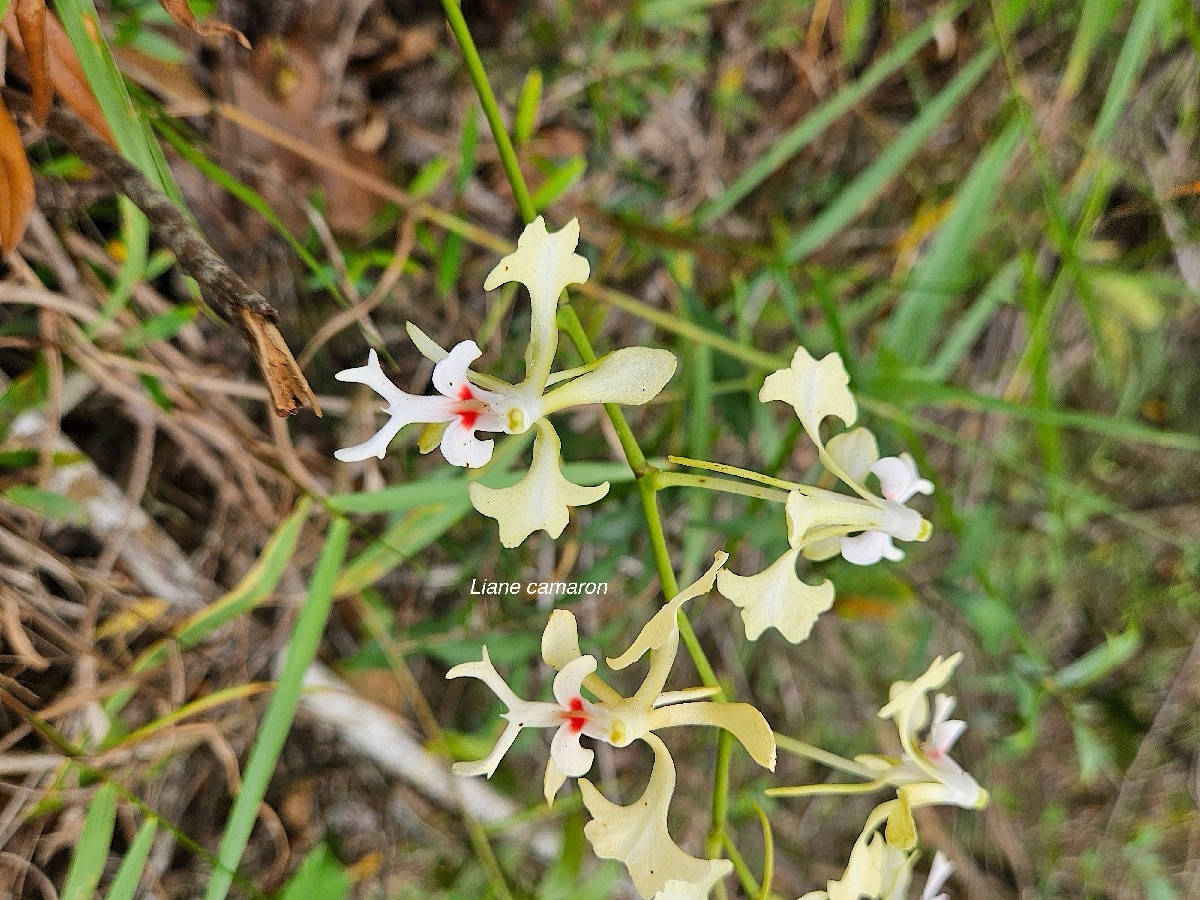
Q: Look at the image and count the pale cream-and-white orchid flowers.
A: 5